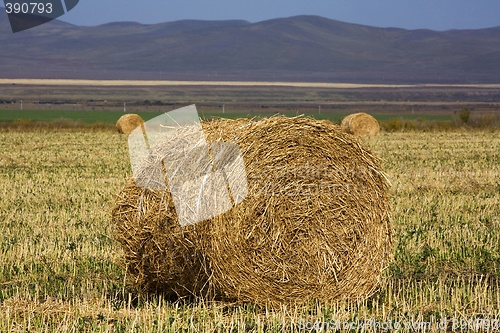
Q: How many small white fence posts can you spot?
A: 5